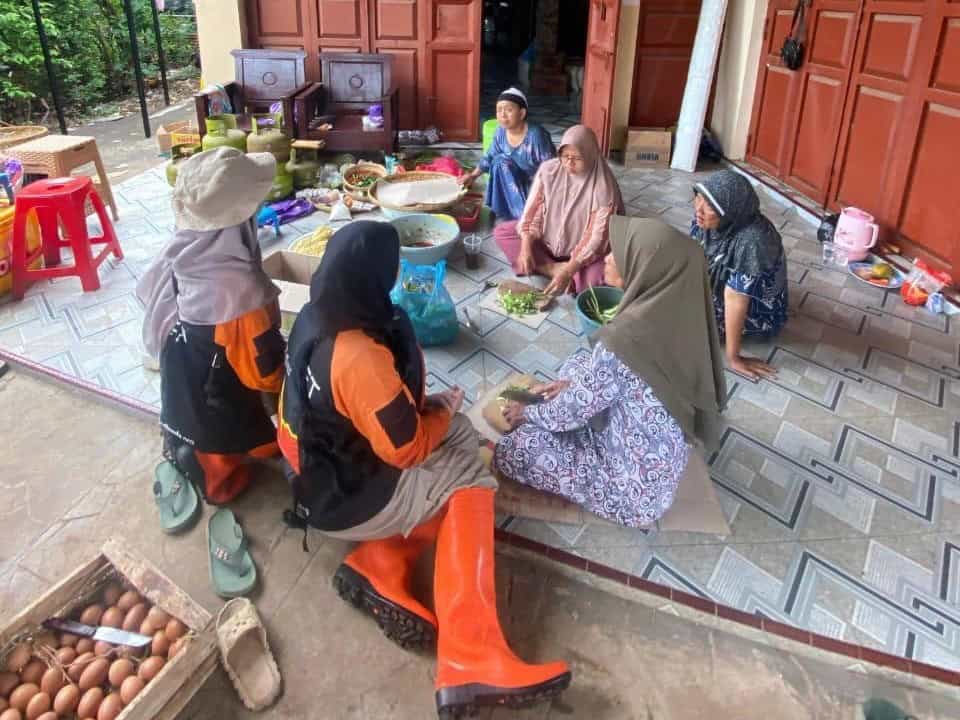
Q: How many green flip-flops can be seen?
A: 2